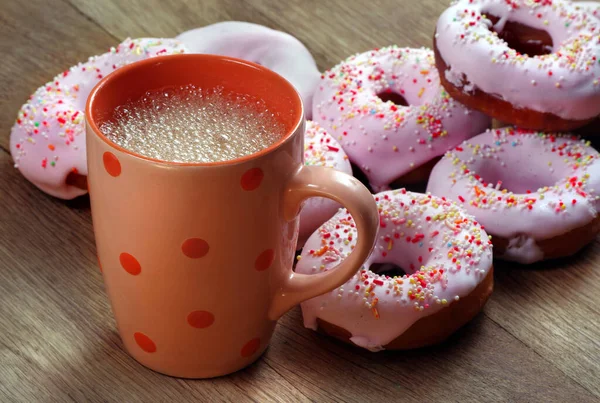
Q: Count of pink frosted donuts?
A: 7